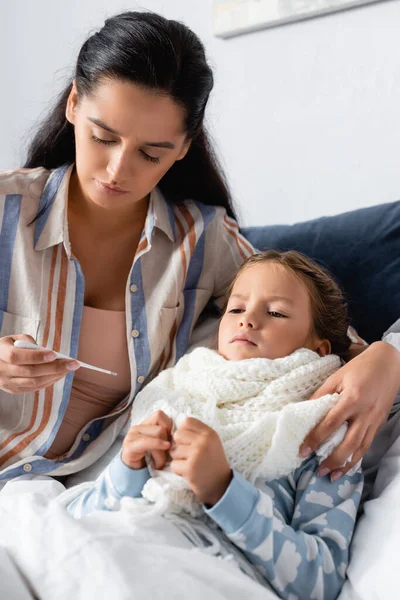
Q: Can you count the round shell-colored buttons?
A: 5